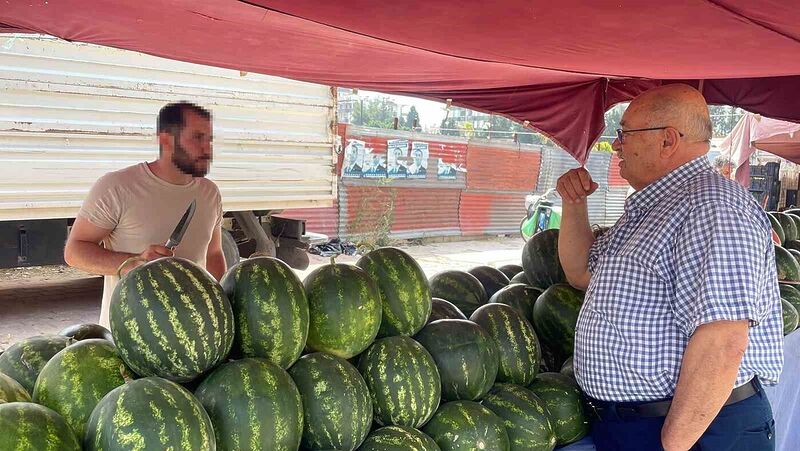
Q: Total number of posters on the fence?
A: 5